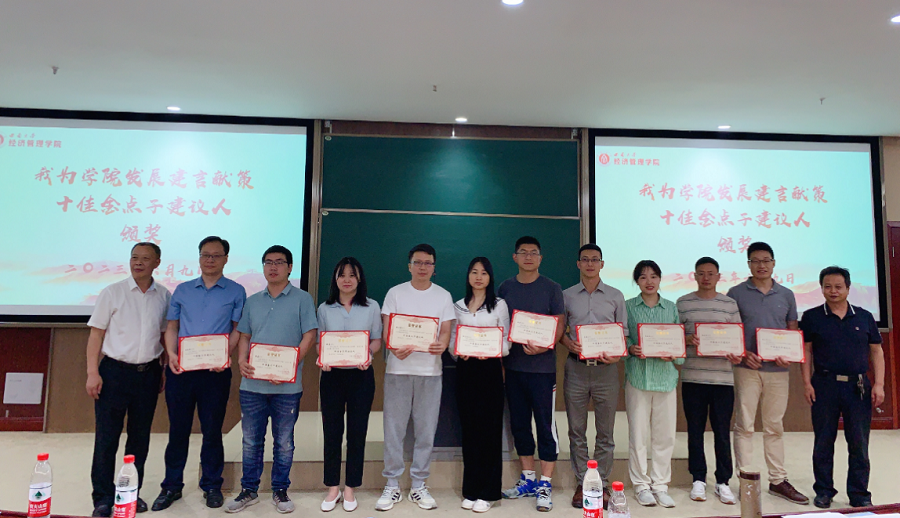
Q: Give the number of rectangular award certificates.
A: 10